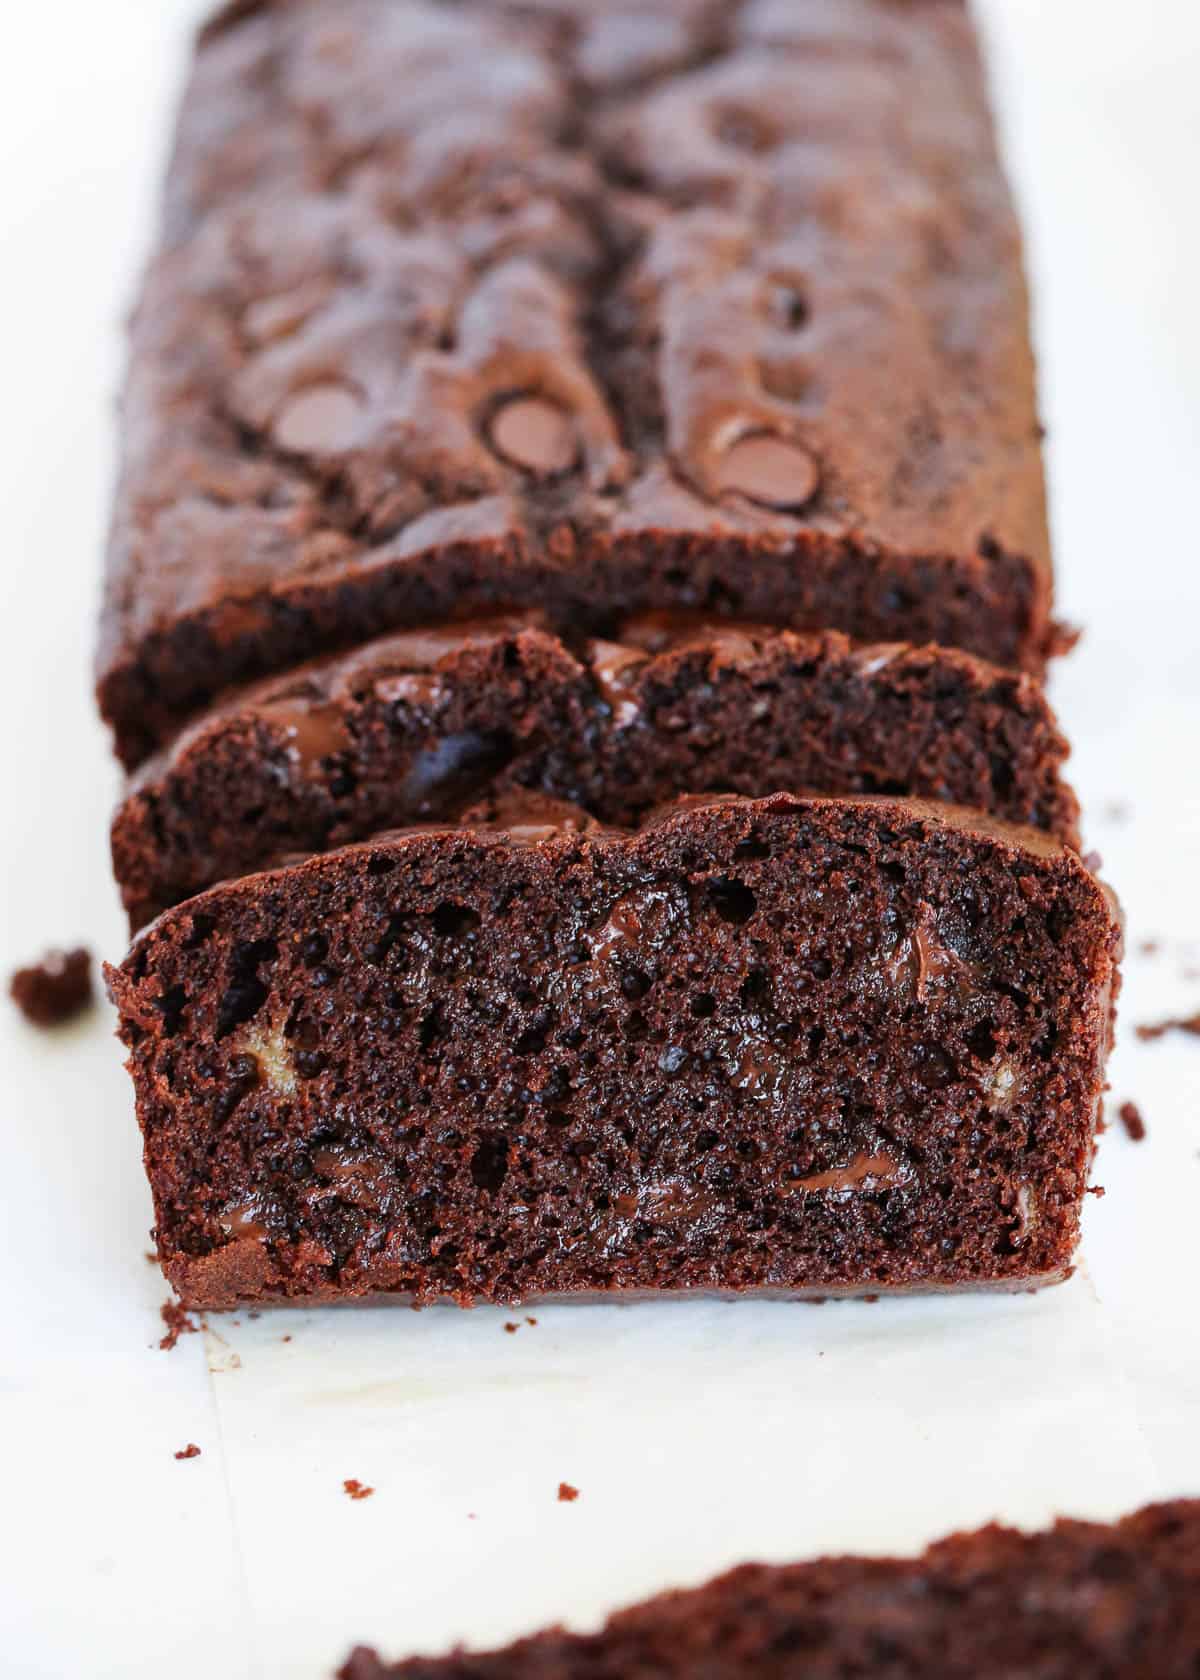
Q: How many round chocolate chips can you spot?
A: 3